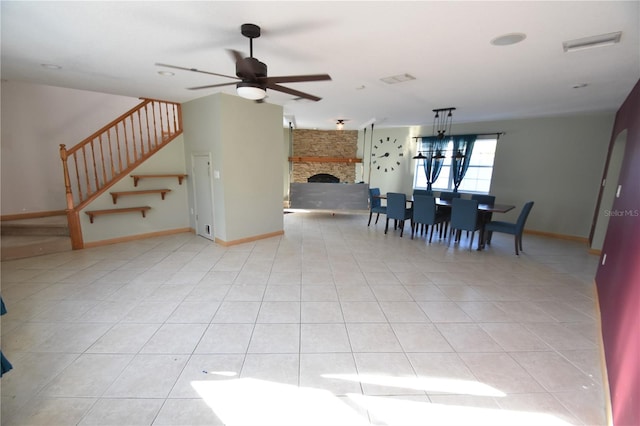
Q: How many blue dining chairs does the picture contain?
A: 8